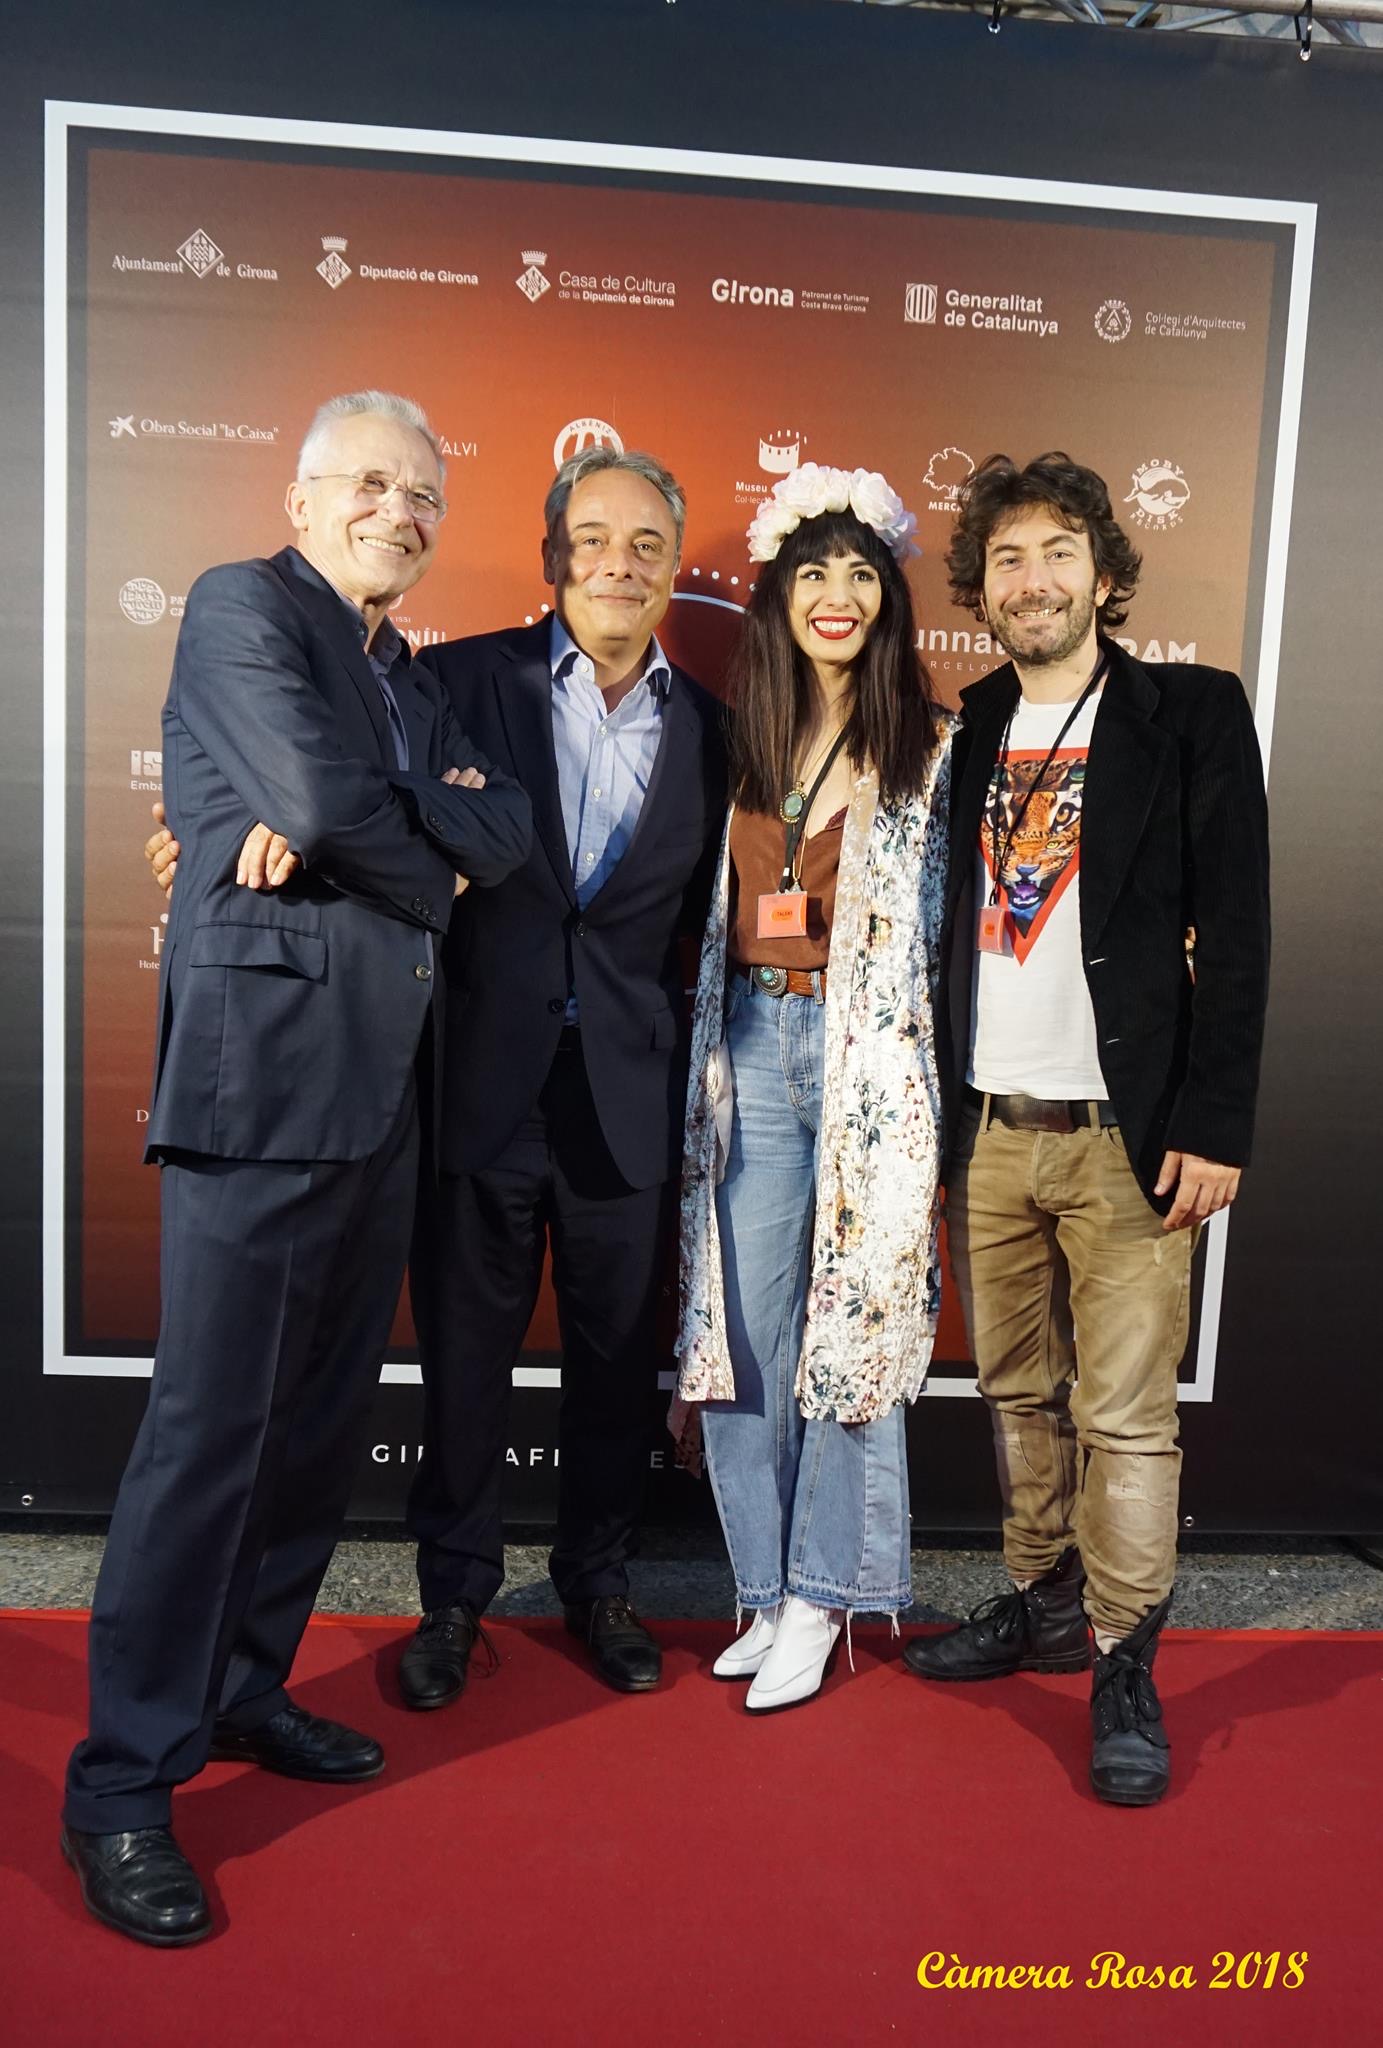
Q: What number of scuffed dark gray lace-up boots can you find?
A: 2